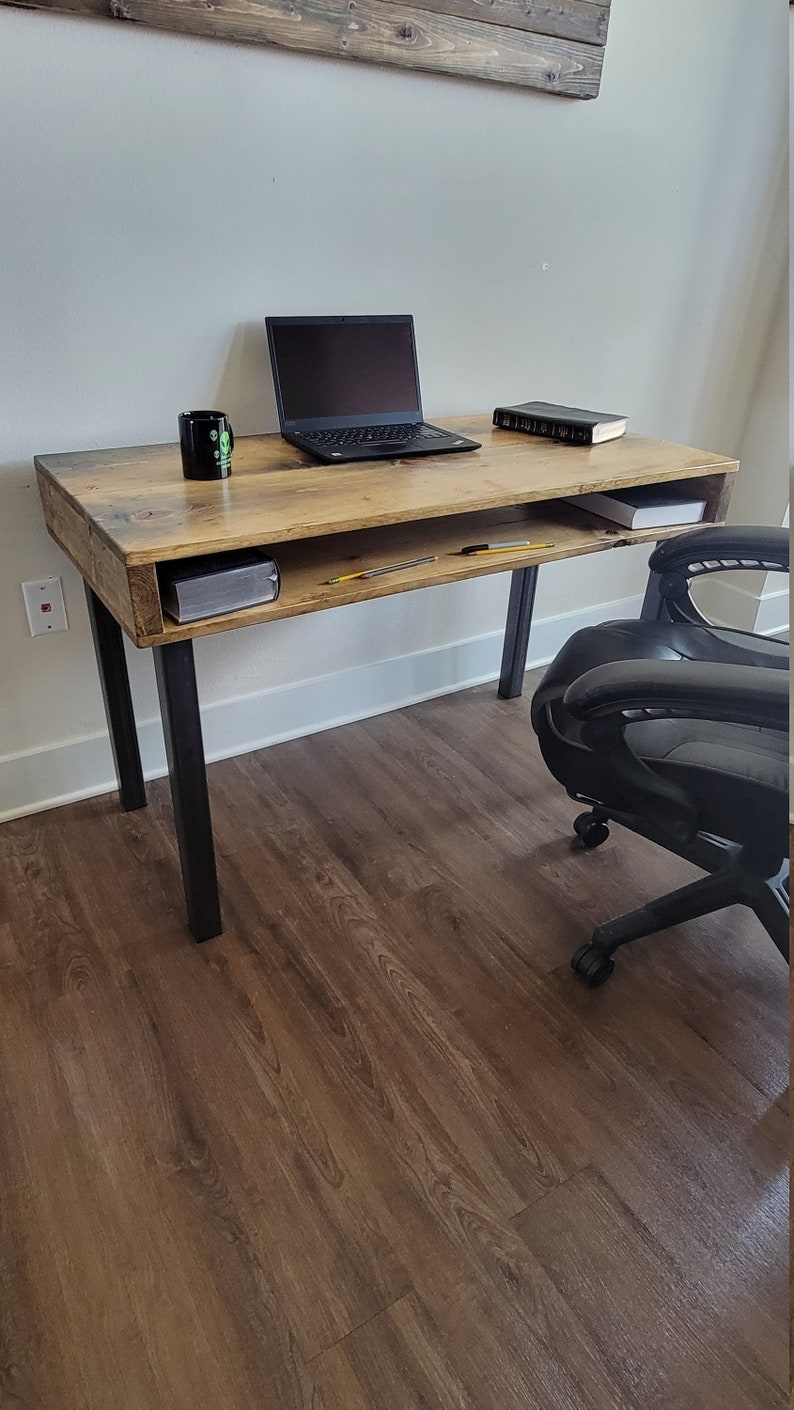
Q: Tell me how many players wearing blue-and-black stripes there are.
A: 0